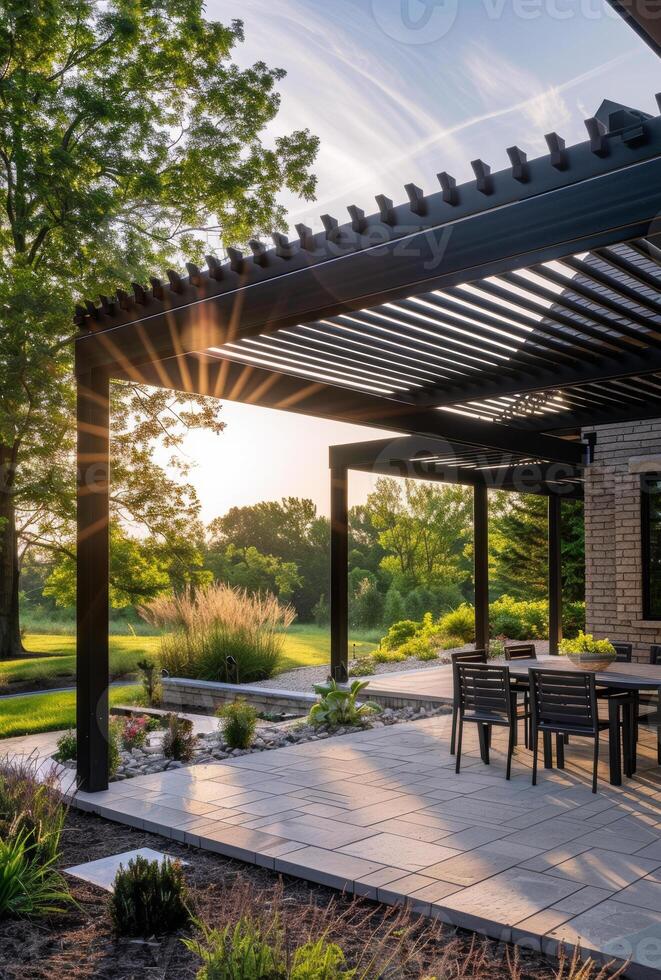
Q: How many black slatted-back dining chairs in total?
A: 6